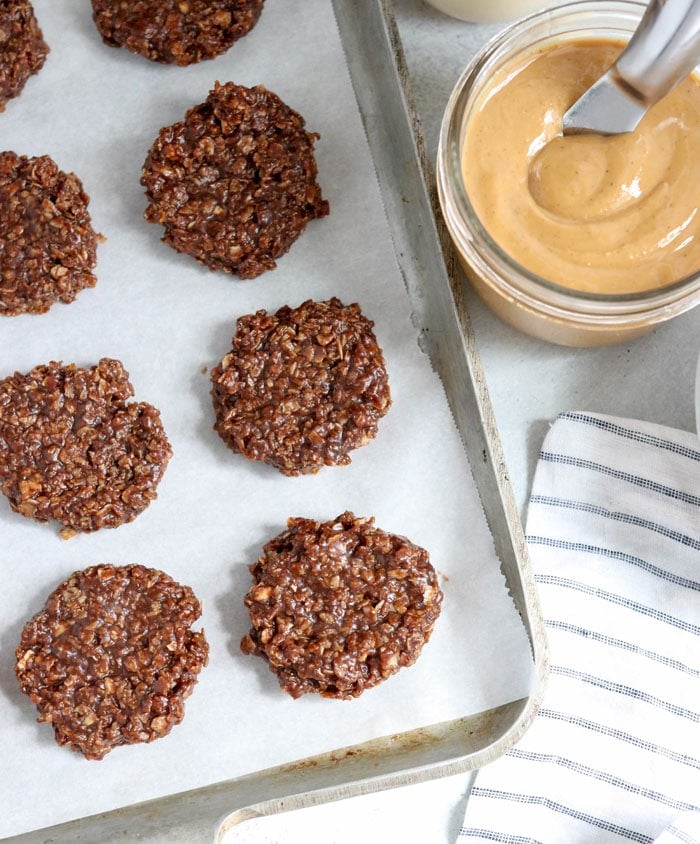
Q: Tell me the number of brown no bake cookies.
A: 8